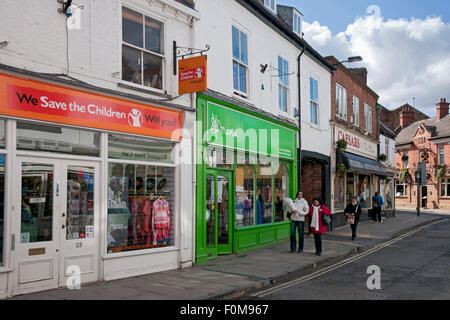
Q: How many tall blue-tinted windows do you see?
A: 3